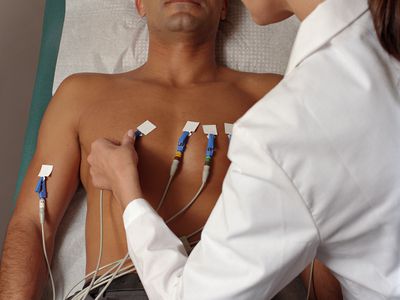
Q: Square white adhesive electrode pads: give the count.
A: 5